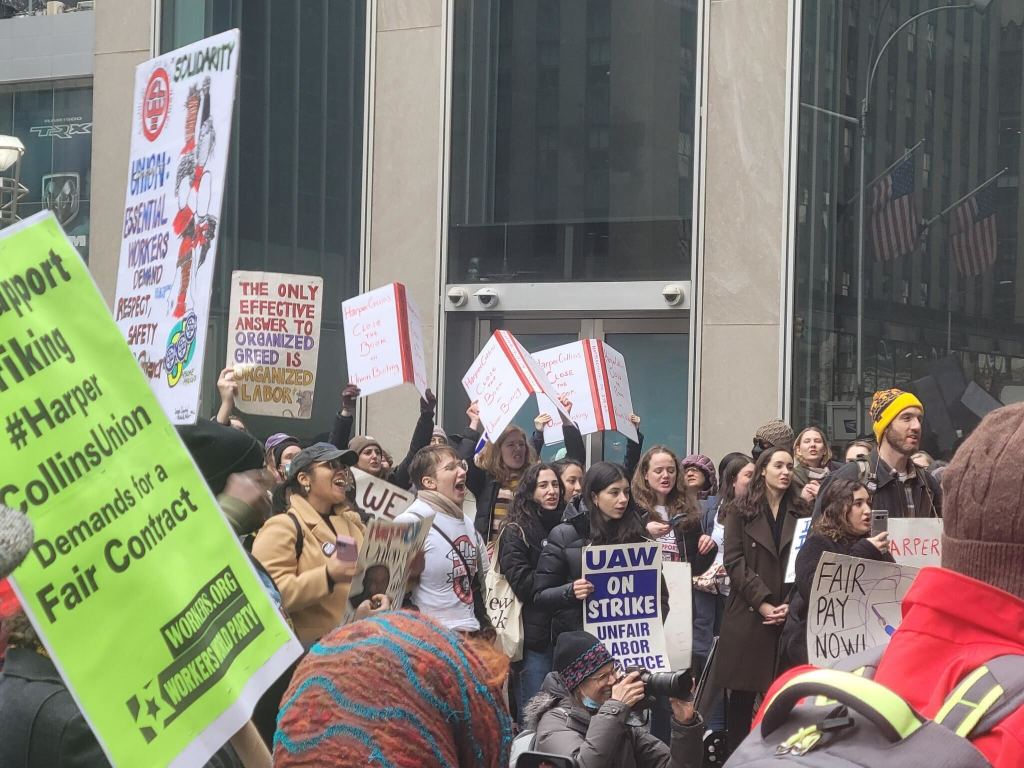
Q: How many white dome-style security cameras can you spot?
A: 3